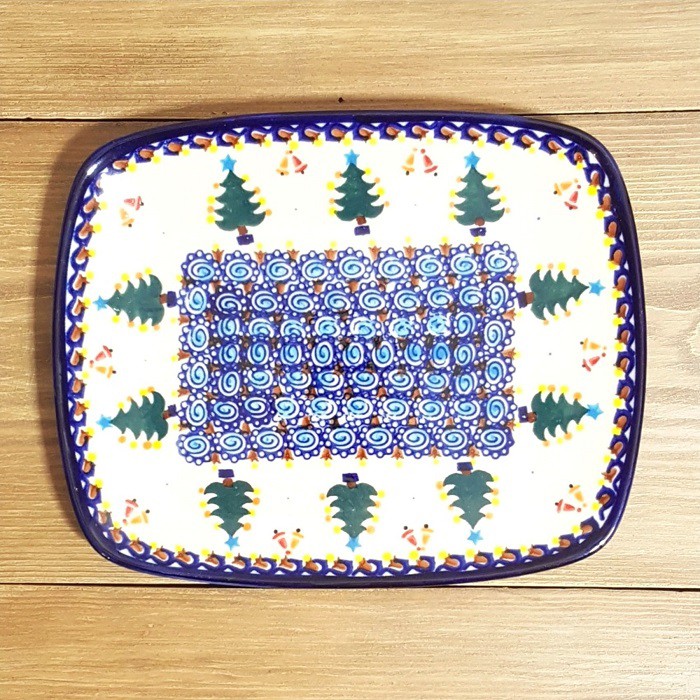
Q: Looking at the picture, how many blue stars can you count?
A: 10